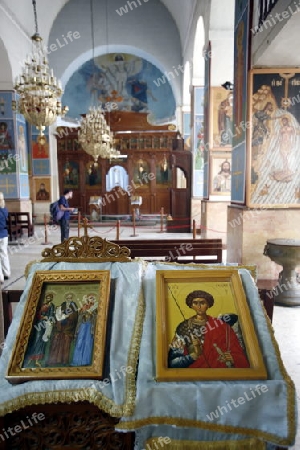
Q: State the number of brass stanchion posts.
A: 6